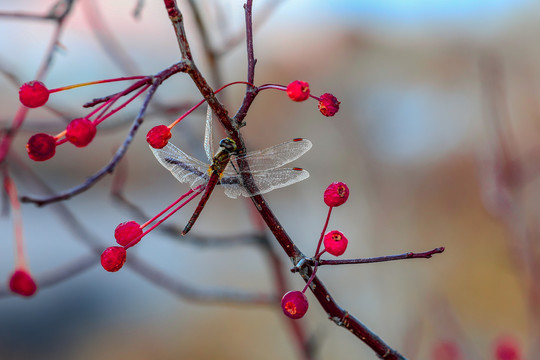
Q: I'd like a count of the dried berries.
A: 12